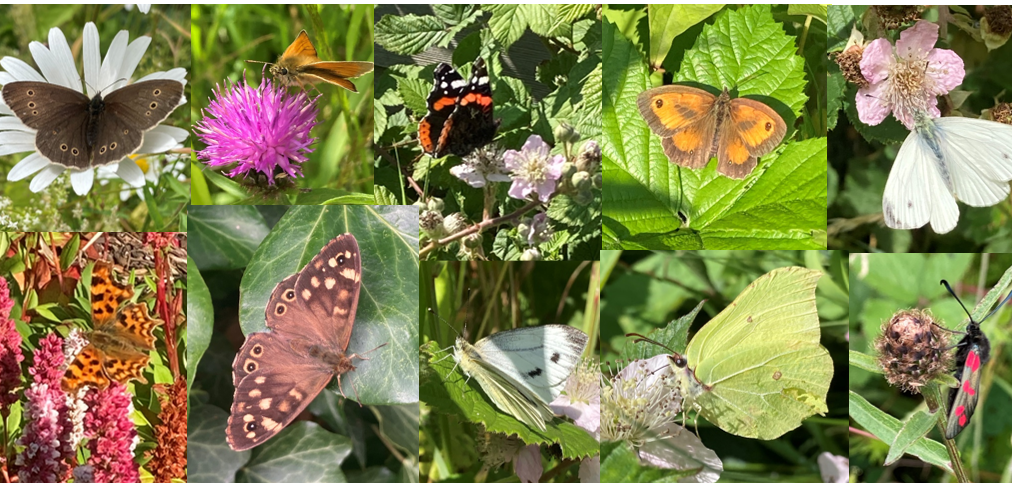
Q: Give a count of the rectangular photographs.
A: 10